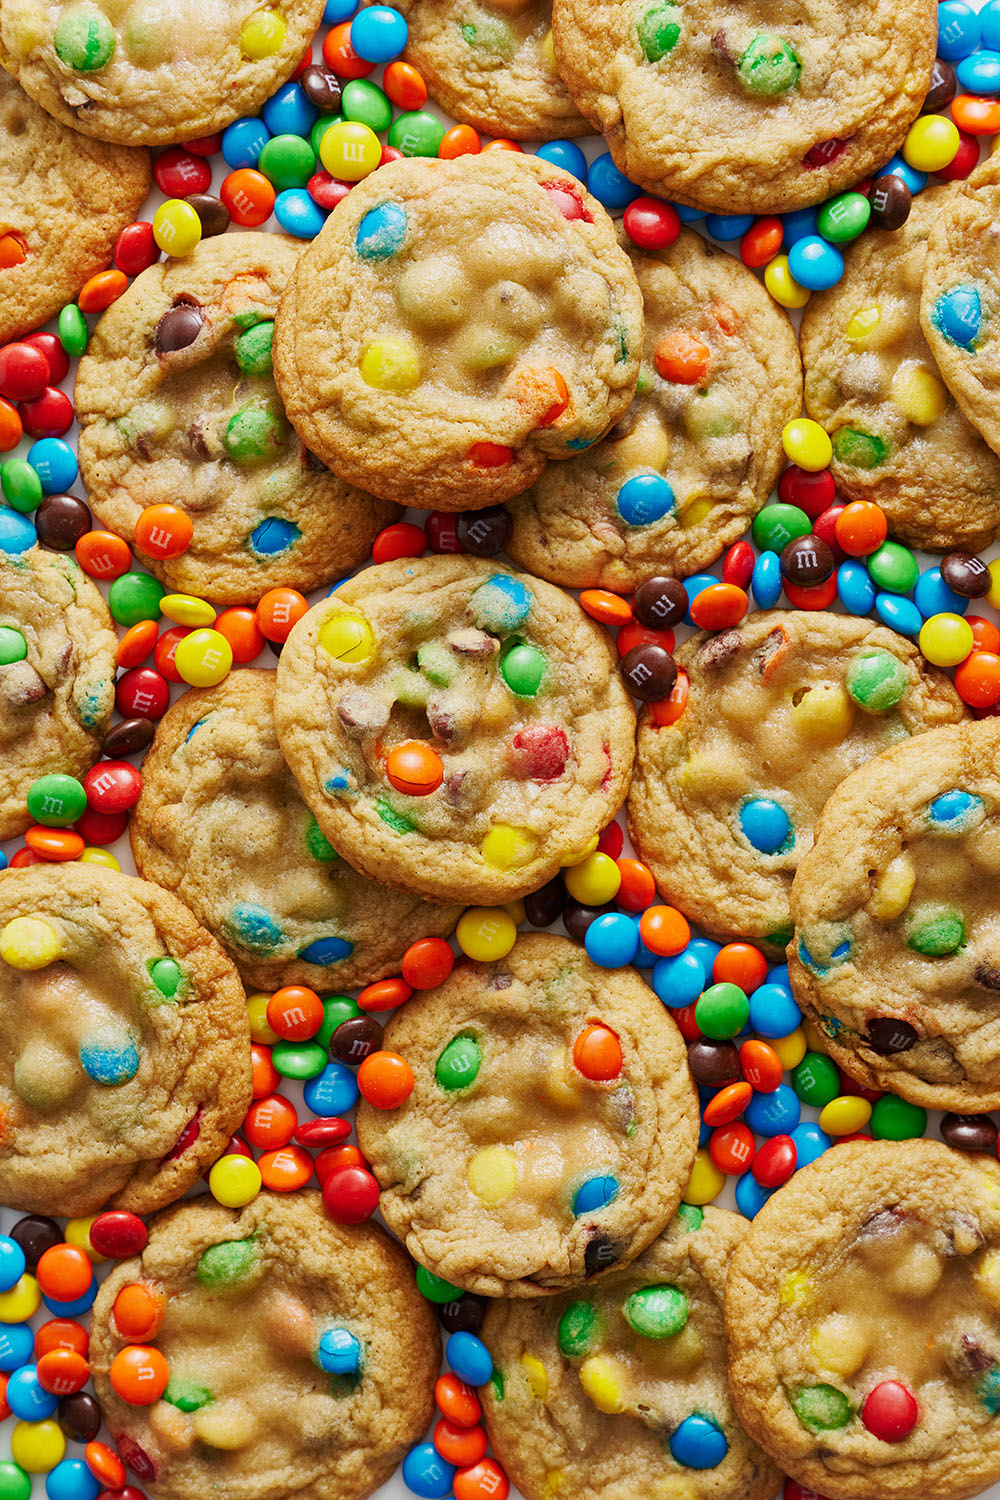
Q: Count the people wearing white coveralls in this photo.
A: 0